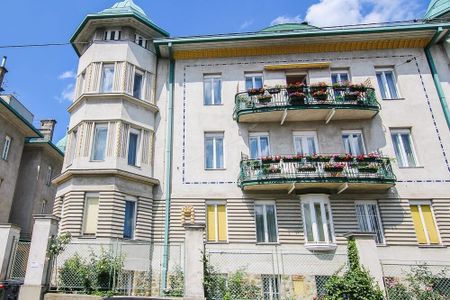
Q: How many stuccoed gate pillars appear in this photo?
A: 4